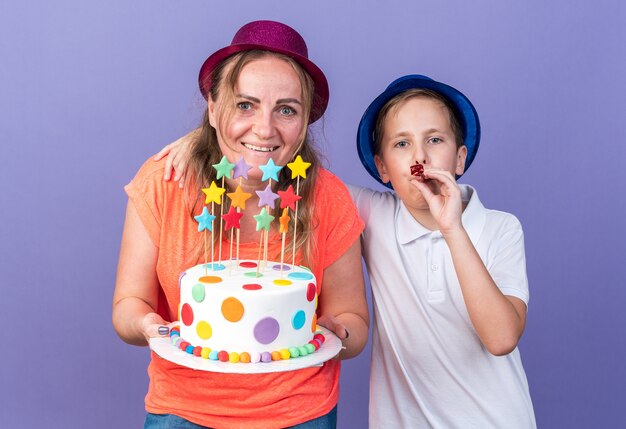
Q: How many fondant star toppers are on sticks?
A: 12